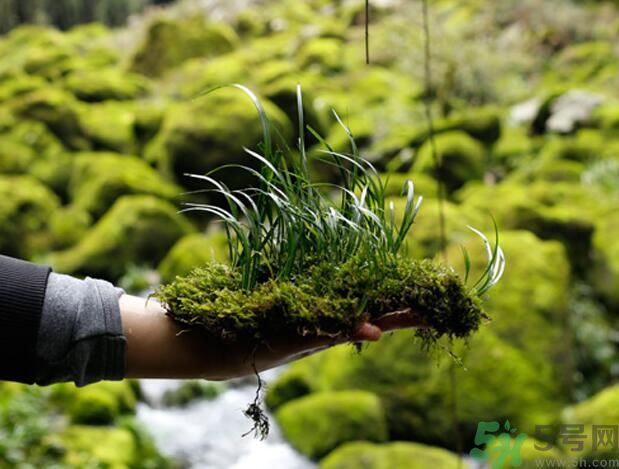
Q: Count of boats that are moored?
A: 0